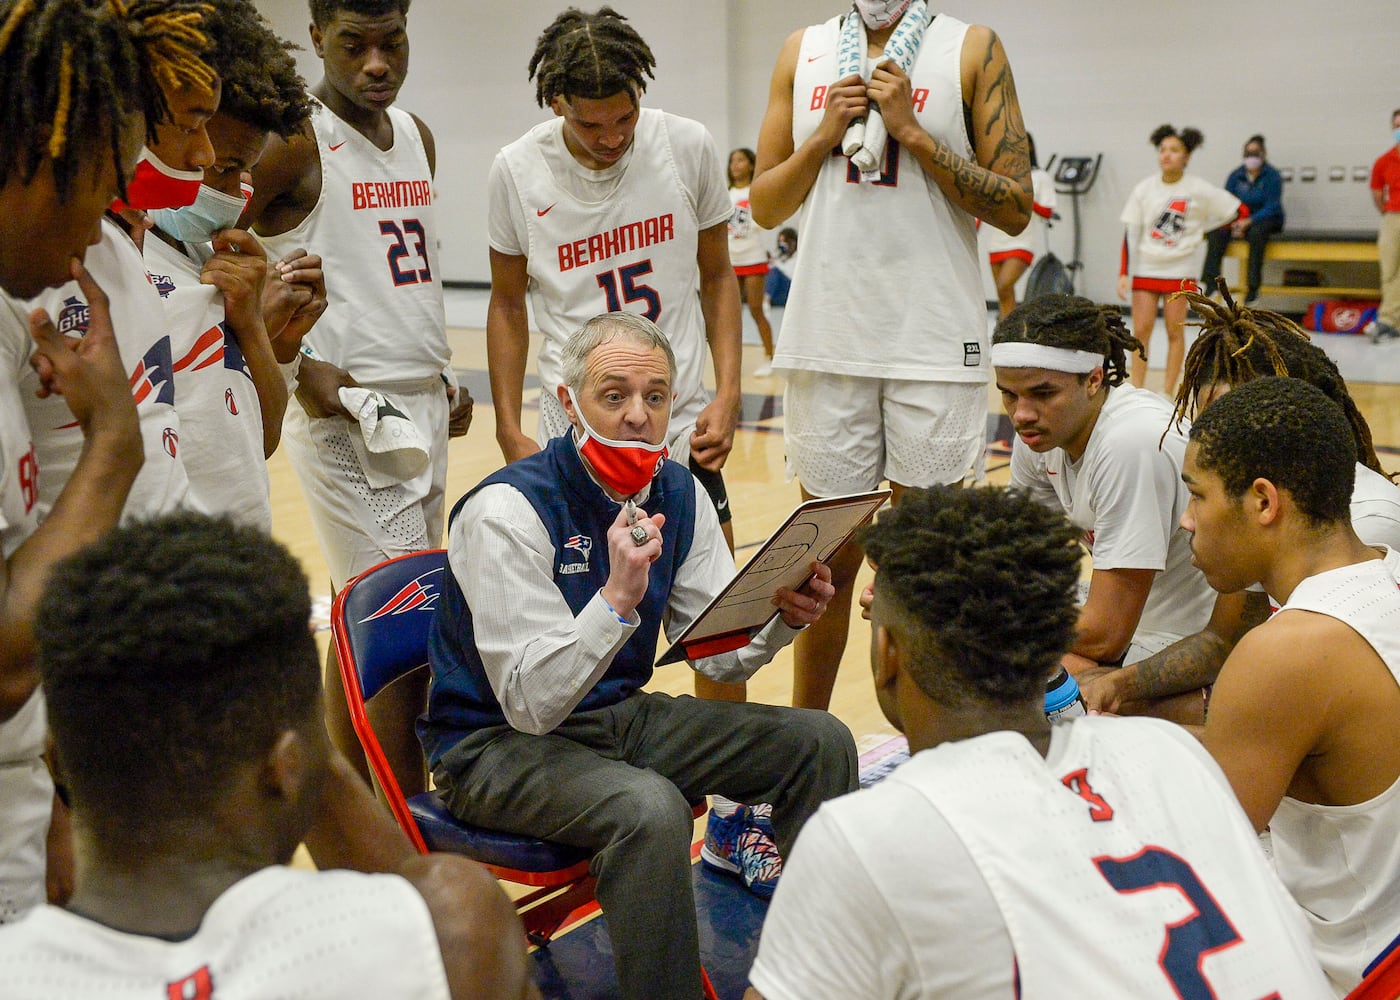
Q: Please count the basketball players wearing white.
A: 11